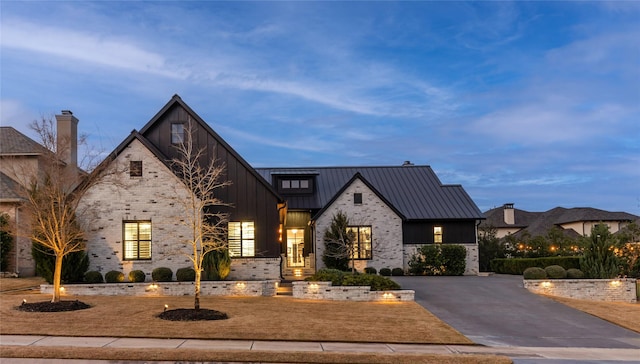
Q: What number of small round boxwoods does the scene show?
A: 11